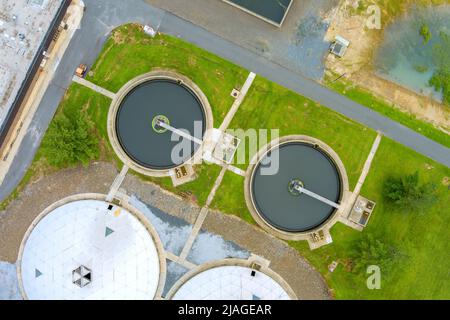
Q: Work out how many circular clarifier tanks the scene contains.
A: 2